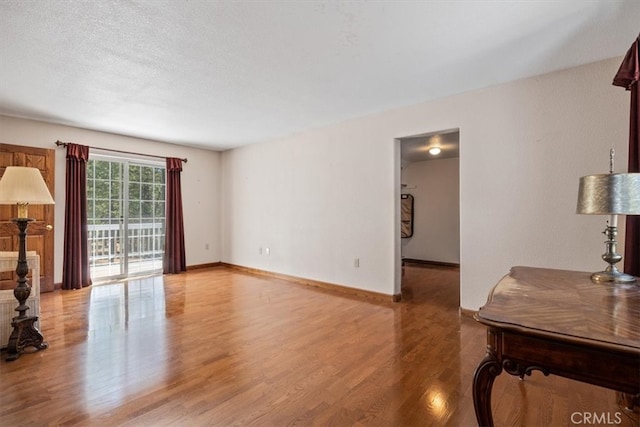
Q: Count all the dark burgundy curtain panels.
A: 3